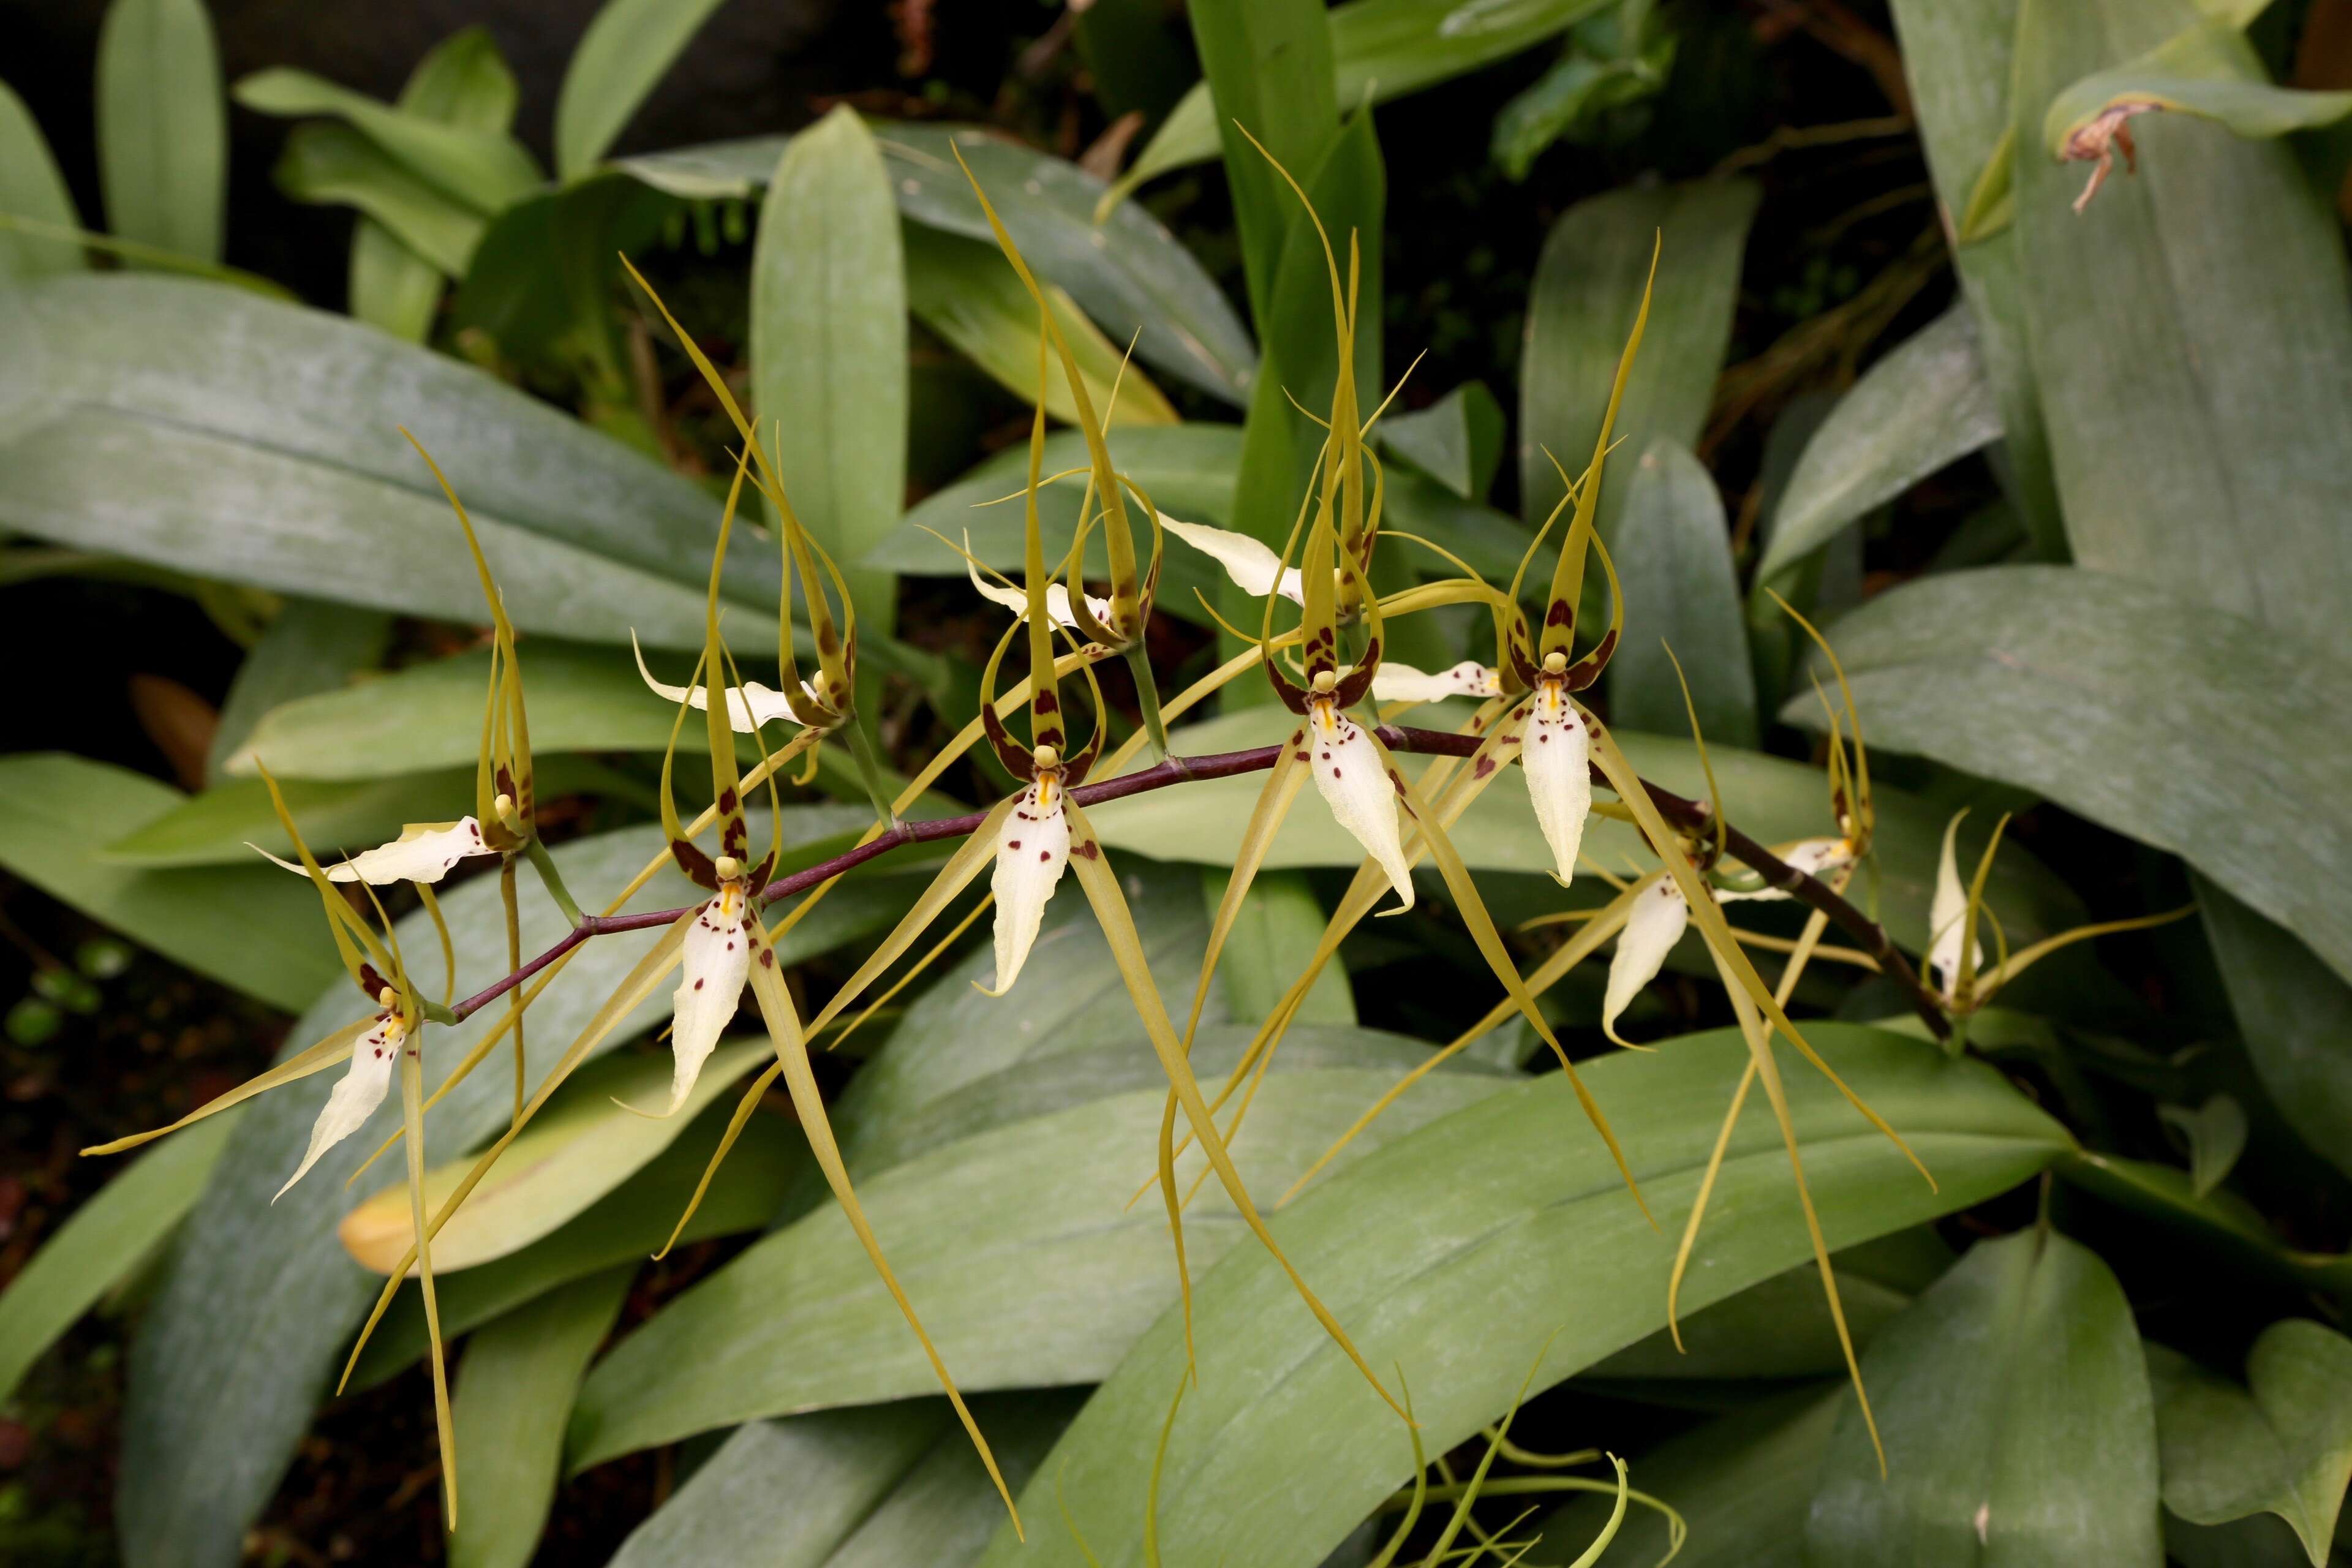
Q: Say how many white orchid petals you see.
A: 13